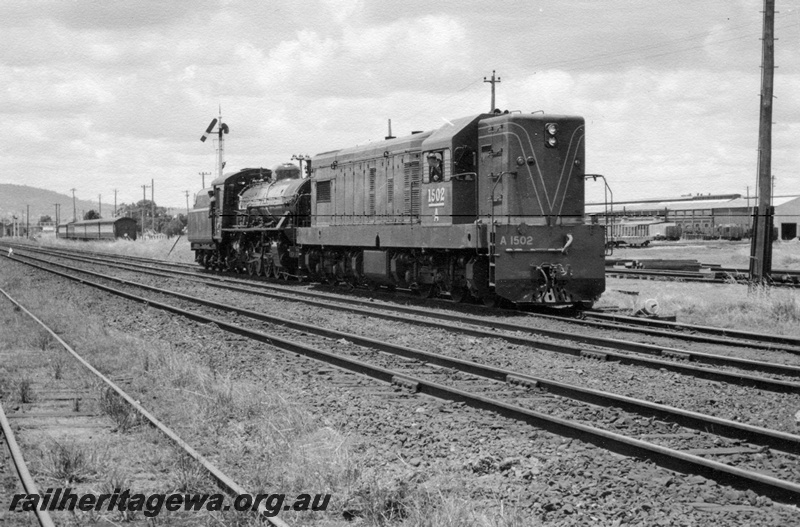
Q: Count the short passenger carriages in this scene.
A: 1